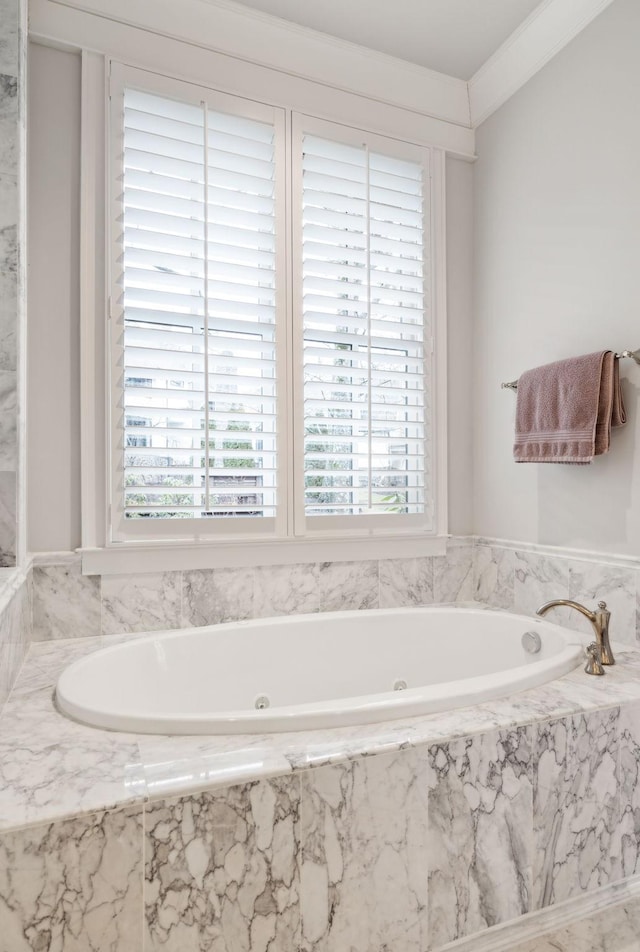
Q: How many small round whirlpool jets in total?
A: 2